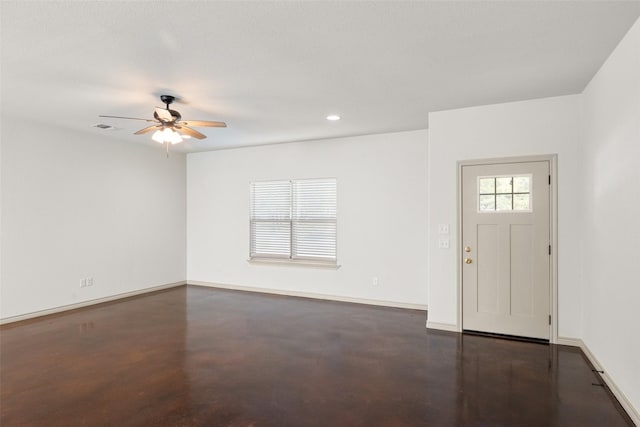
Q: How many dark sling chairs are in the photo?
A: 0